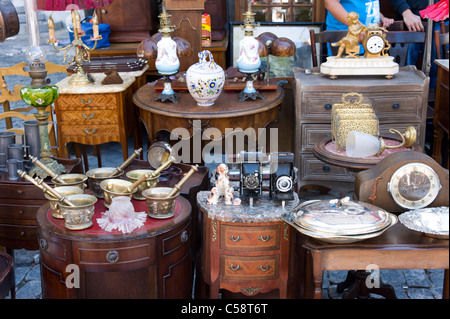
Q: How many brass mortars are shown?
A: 7